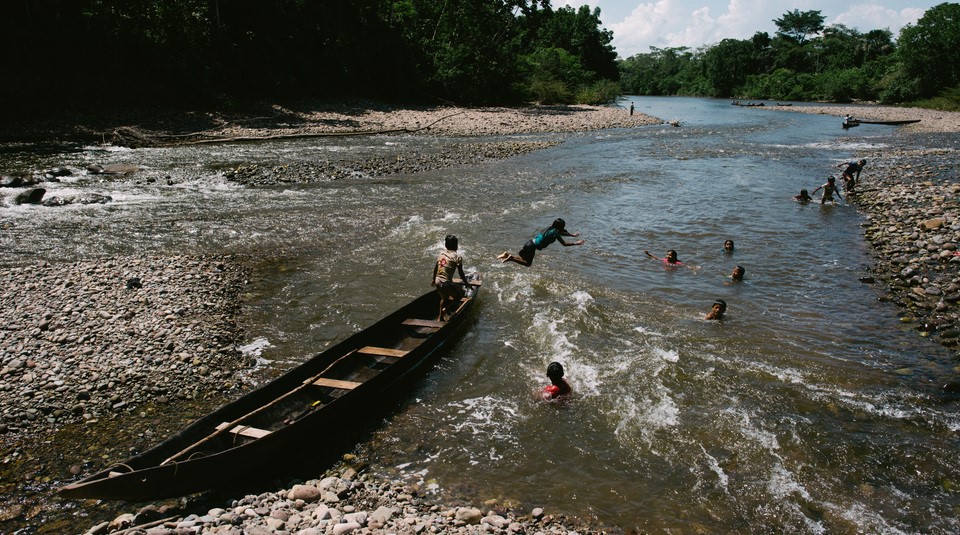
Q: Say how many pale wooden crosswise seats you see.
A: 4